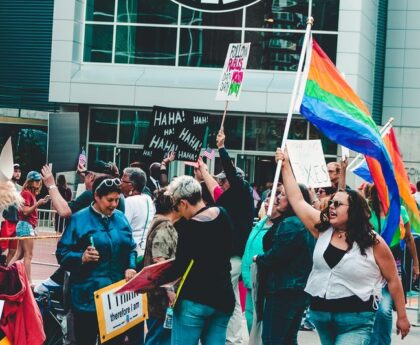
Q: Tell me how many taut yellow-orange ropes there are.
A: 1